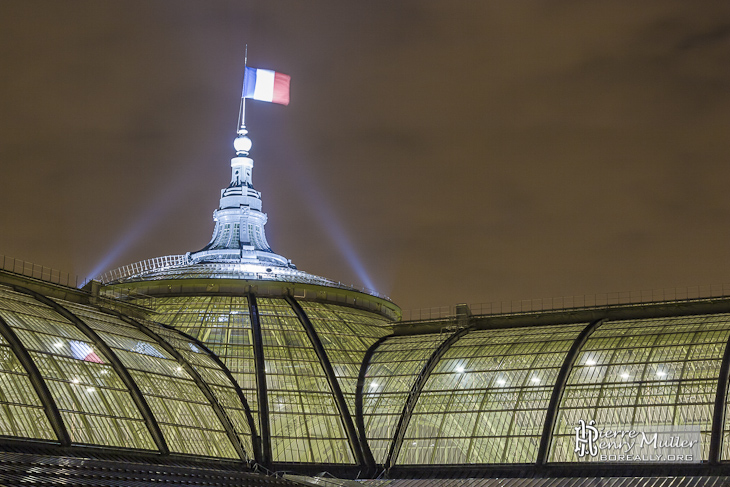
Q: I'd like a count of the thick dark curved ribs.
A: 10